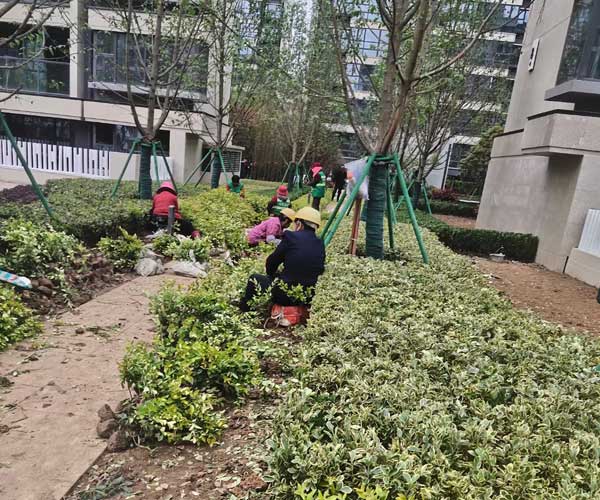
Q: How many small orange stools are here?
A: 1